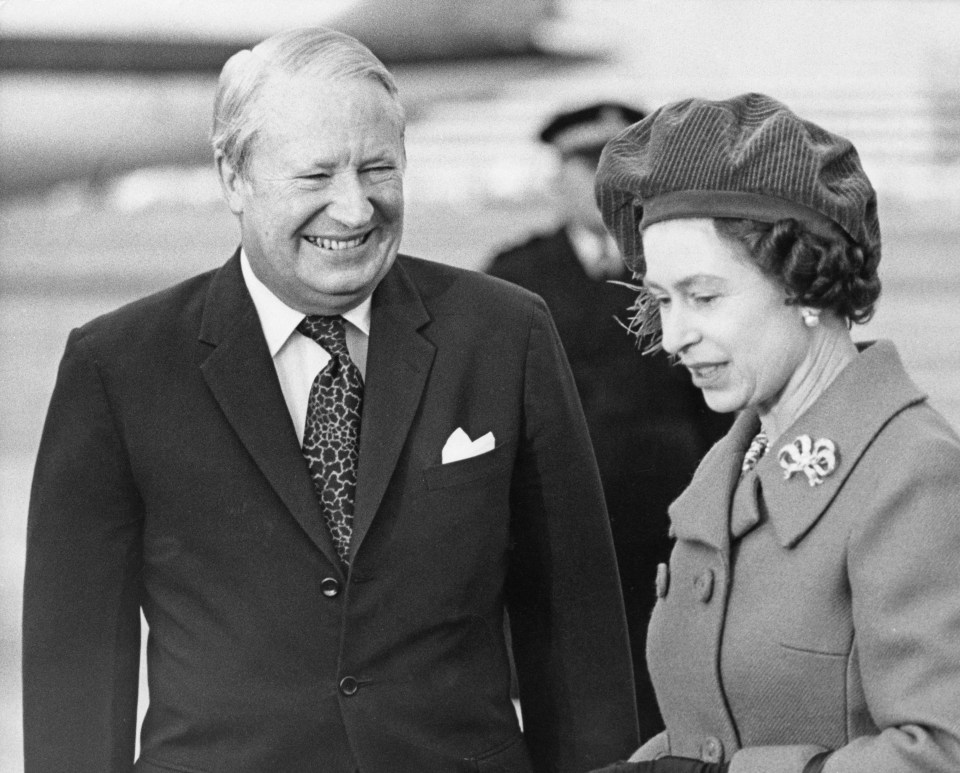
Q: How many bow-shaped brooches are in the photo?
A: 1